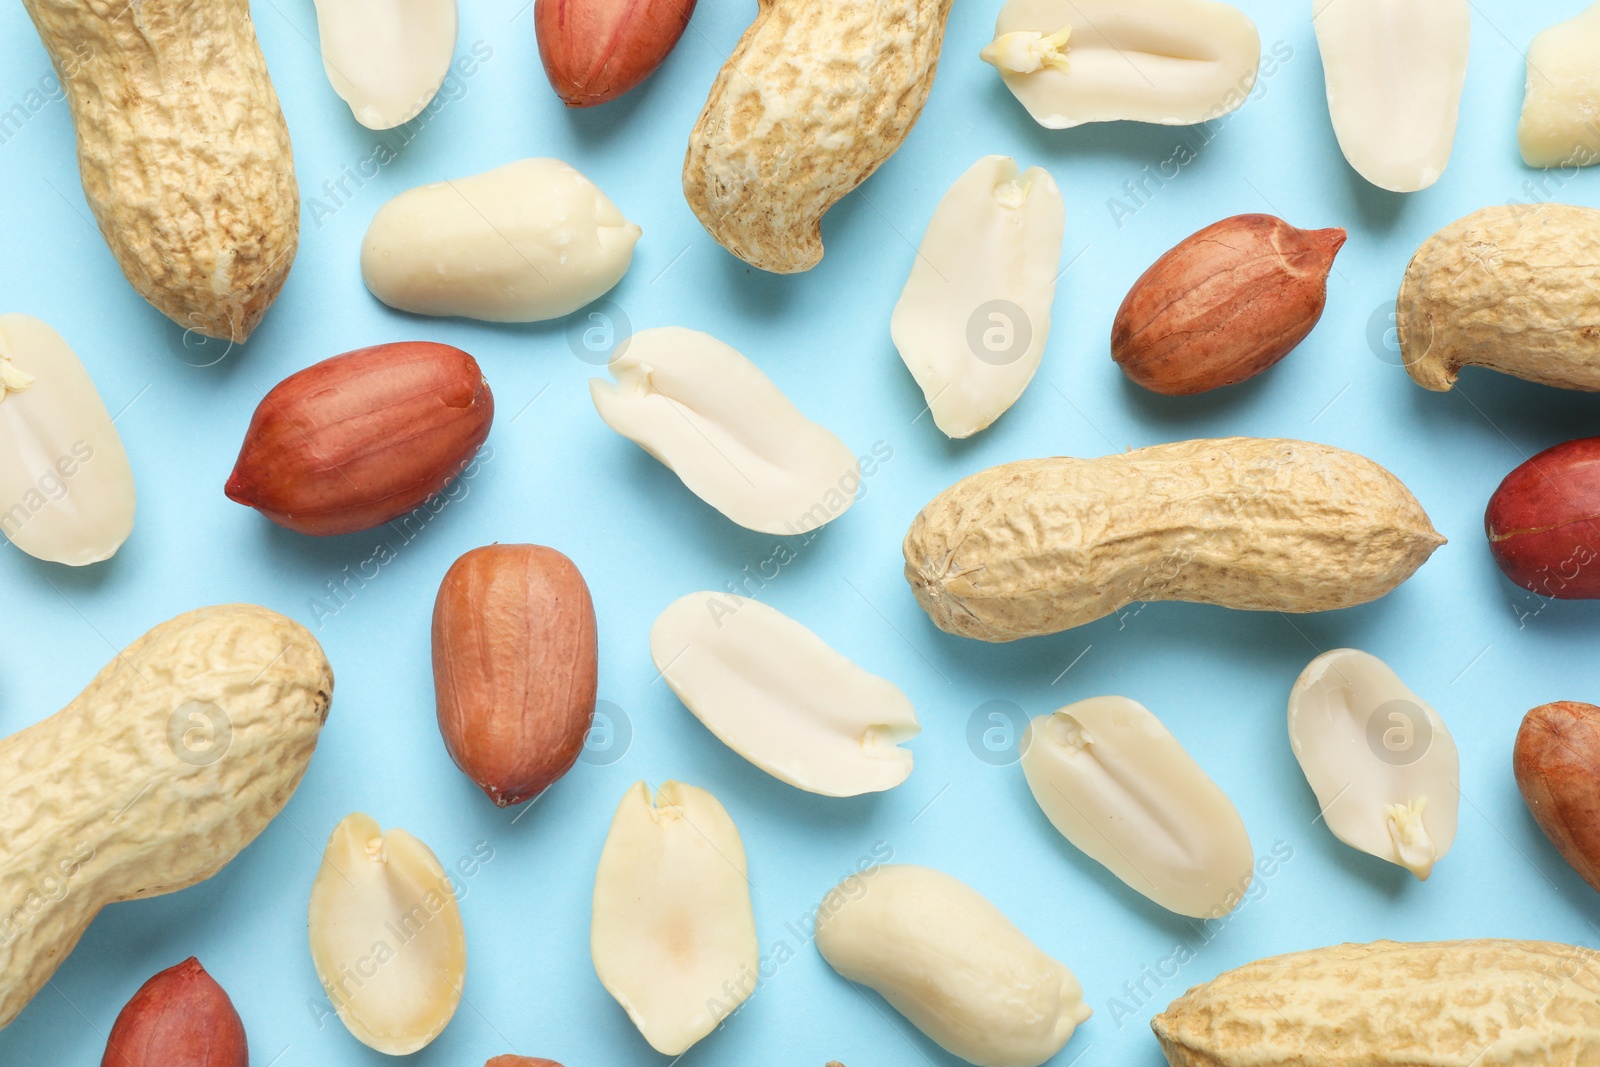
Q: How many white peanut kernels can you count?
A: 14